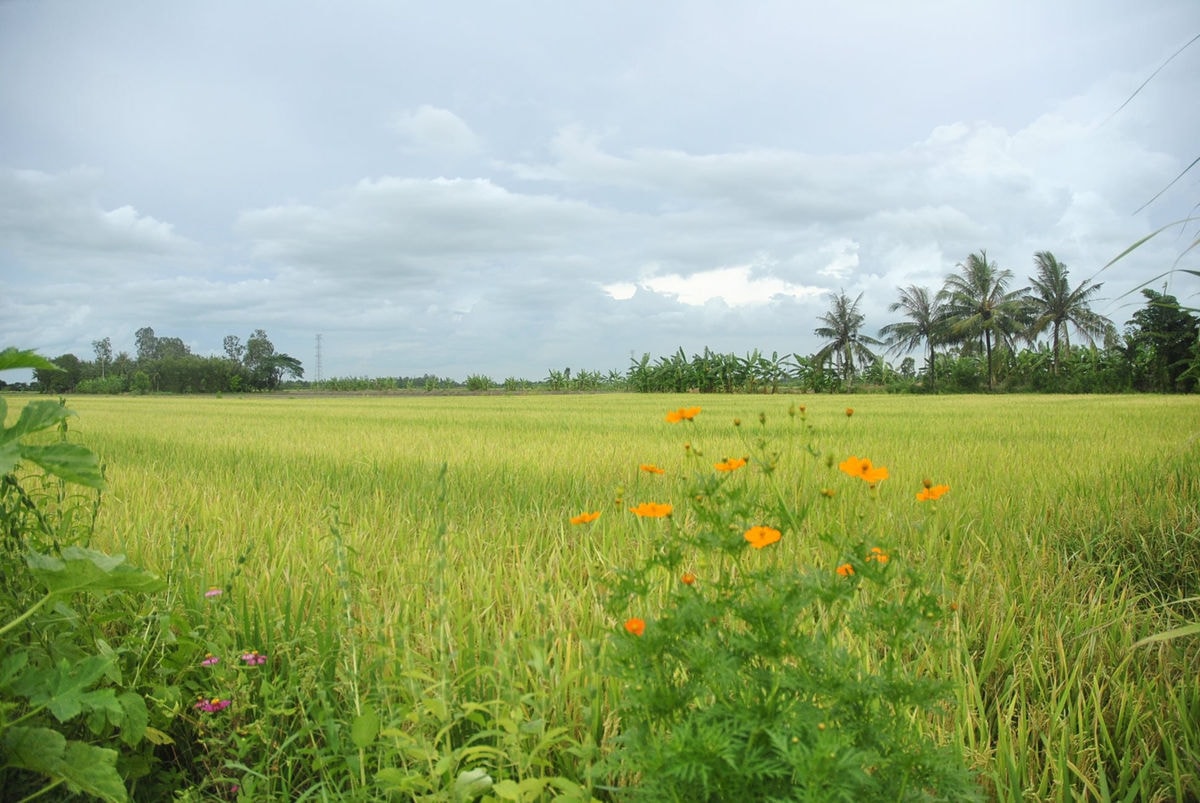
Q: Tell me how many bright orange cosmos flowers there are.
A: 12